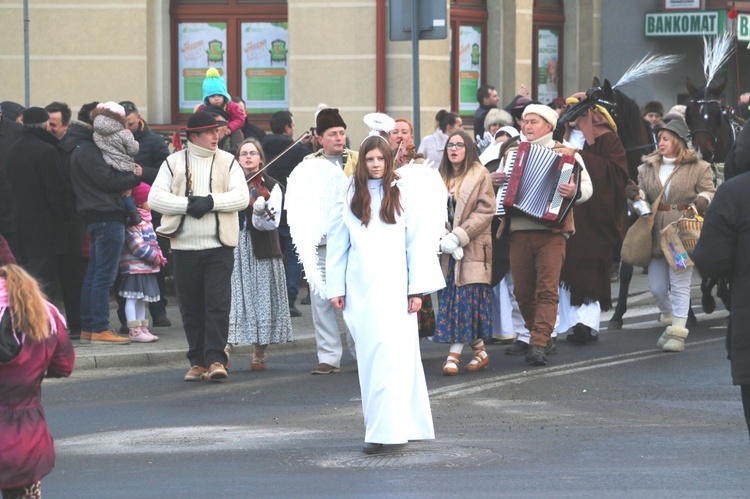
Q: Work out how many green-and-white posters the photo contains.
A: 4